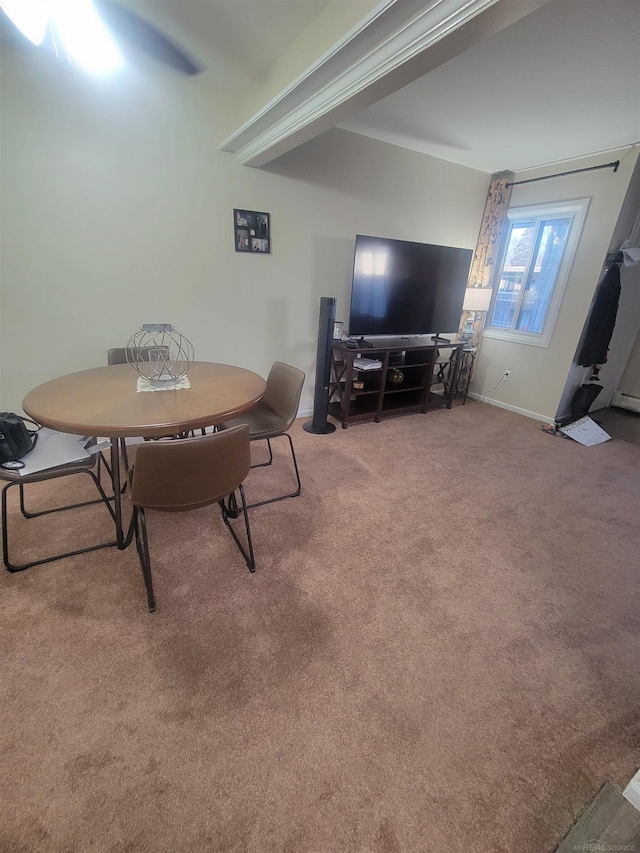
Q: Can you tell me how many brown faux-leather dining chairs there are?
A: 4